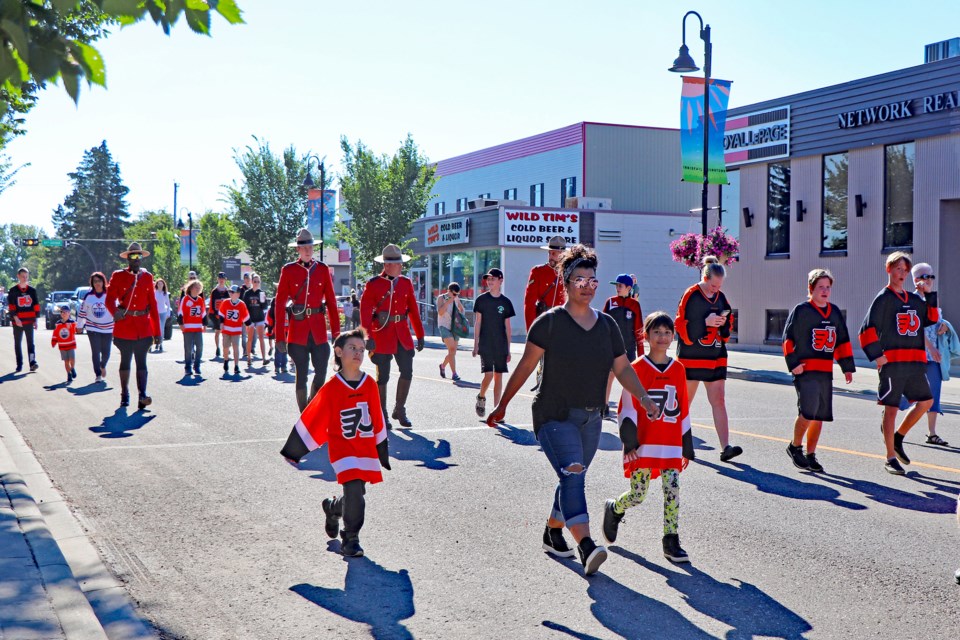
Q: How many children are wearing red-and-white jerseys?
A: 5